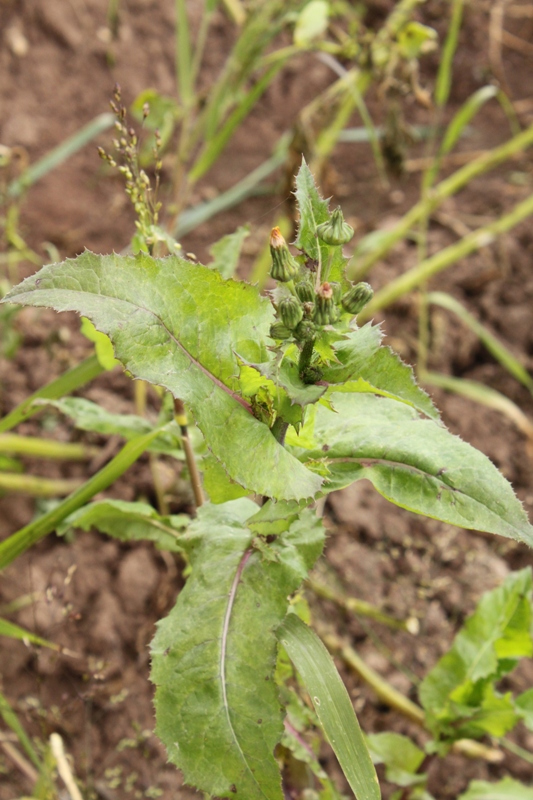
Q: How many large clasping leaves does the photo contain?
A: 3